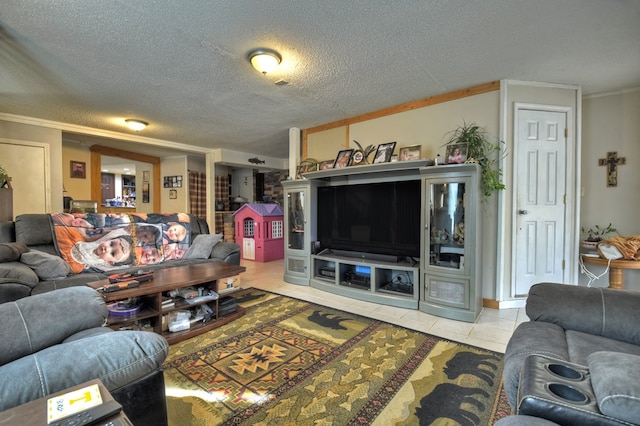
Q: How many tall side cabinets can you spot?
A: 2